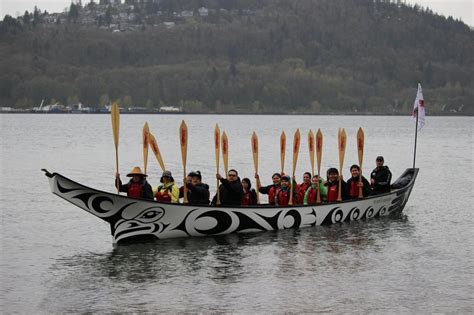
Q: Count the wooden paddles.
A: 13